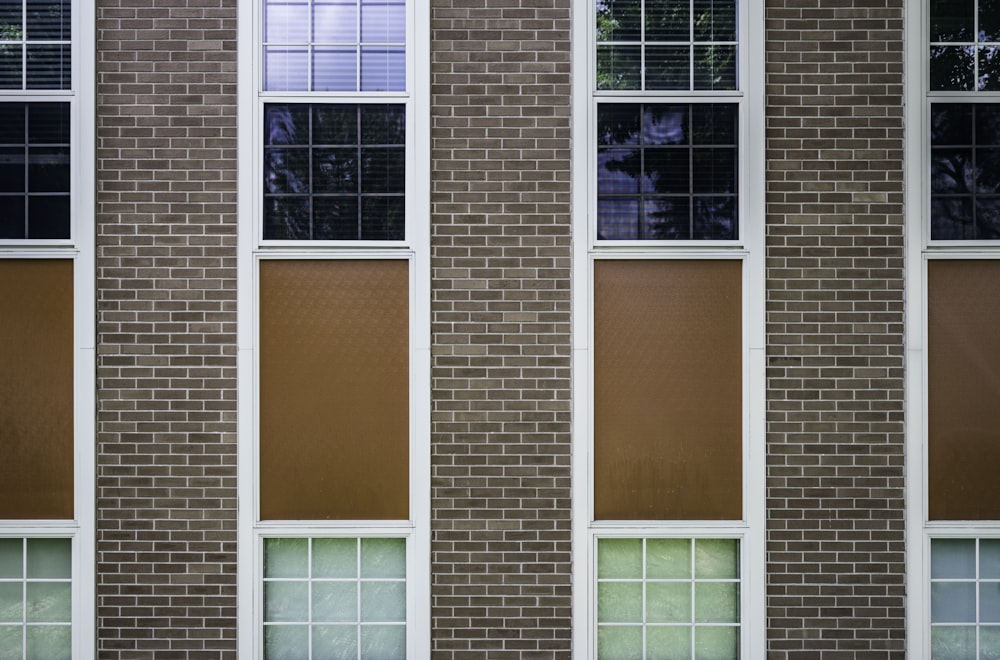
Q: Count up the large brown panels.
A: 4